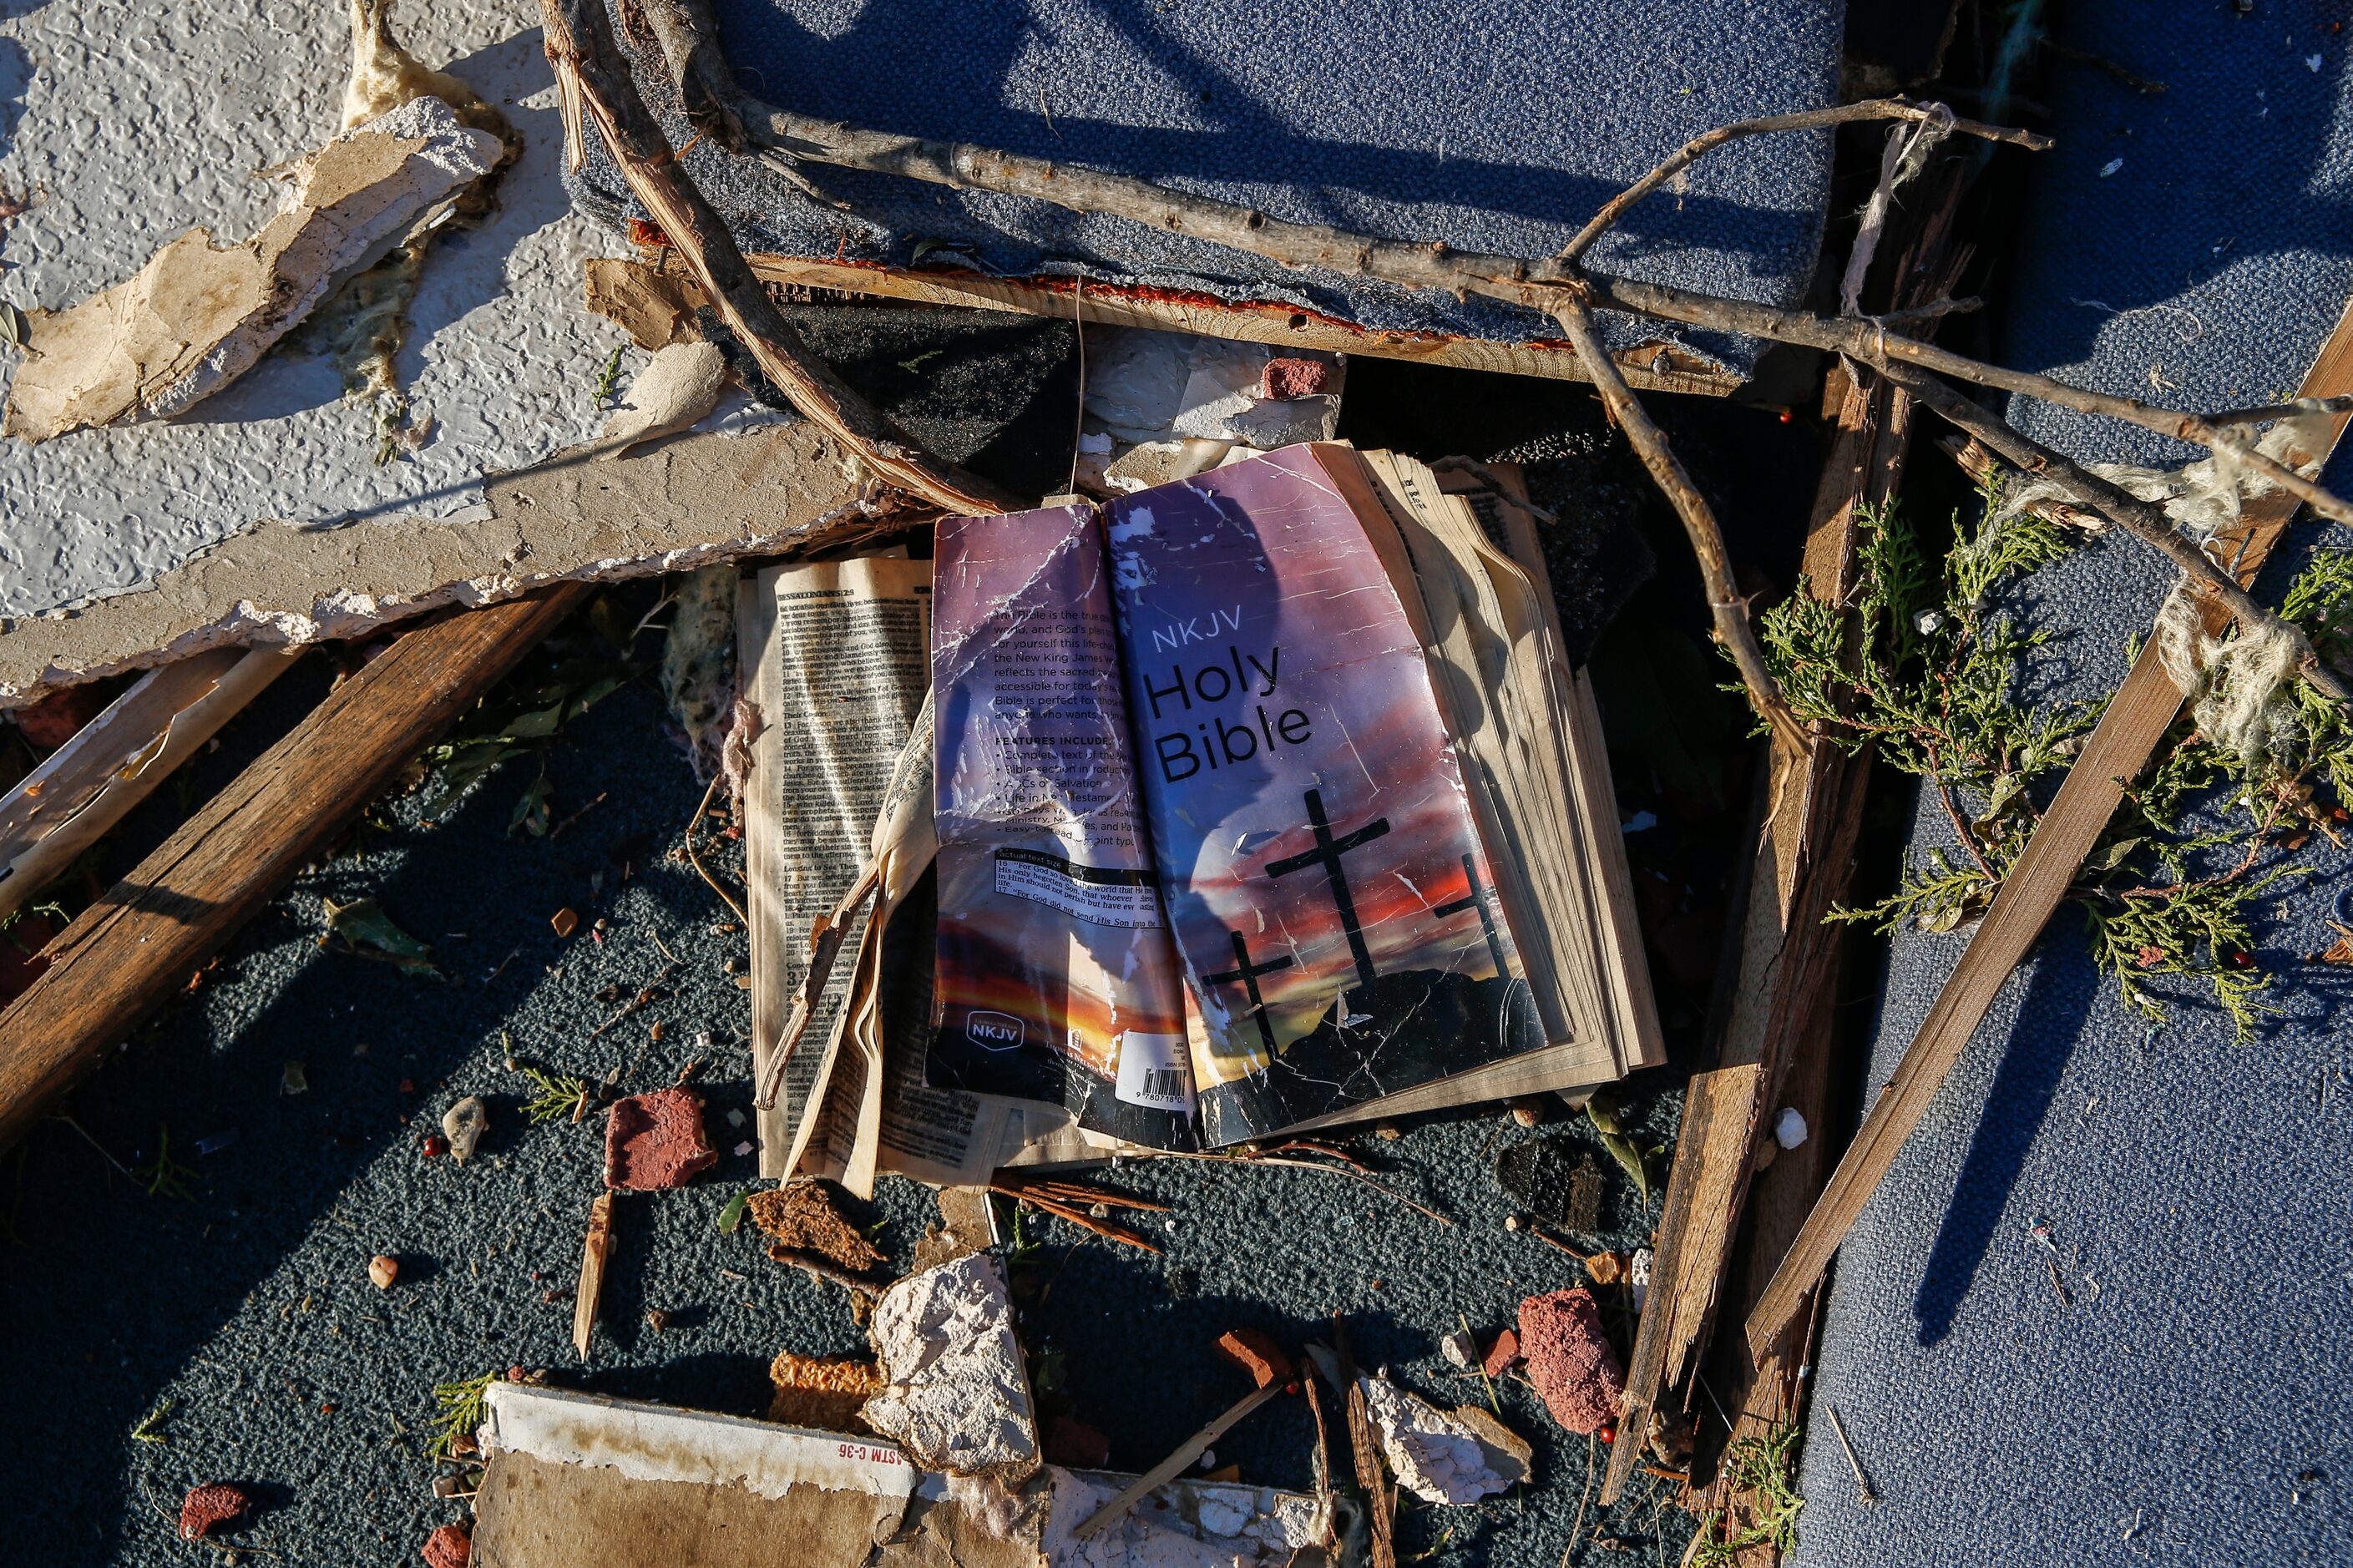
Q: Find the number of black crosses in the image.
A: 3